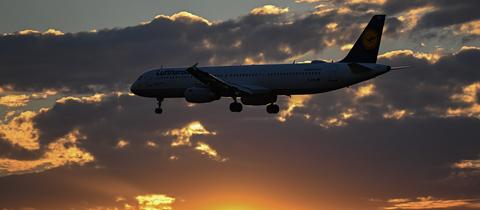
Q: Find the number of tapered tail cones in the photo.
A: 1